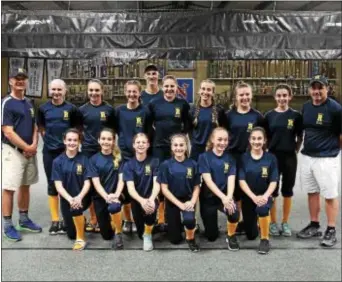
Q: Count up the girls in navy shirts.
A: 13